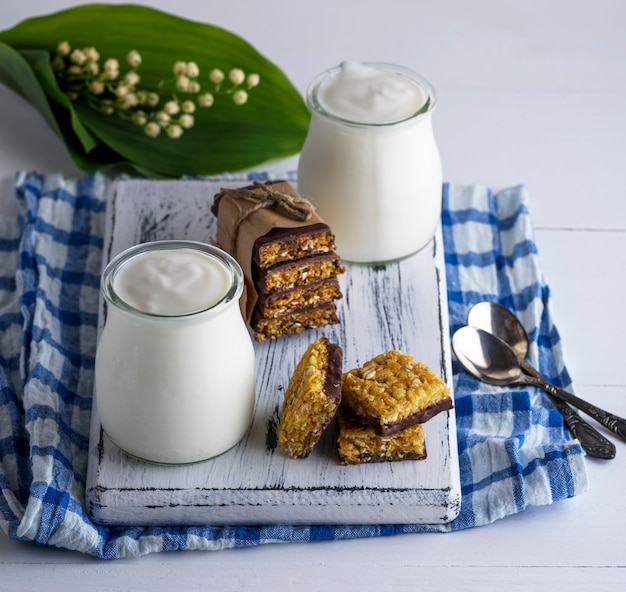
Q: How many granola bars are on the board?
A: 7